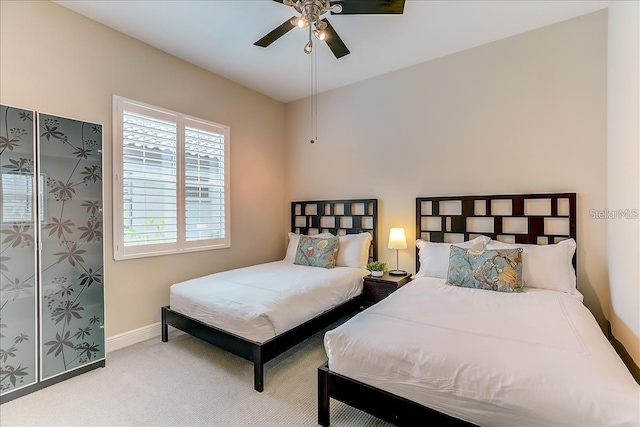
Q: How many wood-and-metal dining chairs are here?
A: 0